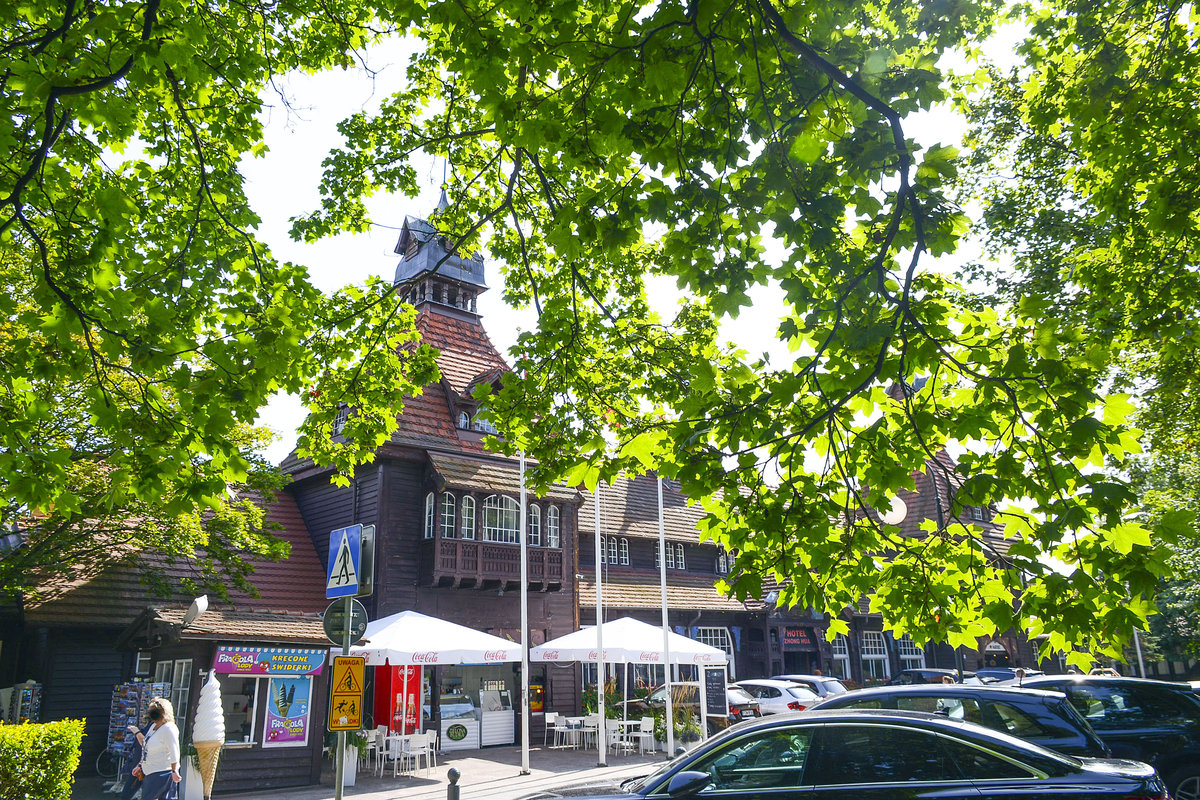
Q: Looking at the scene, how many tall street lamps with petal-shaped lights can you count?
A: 0